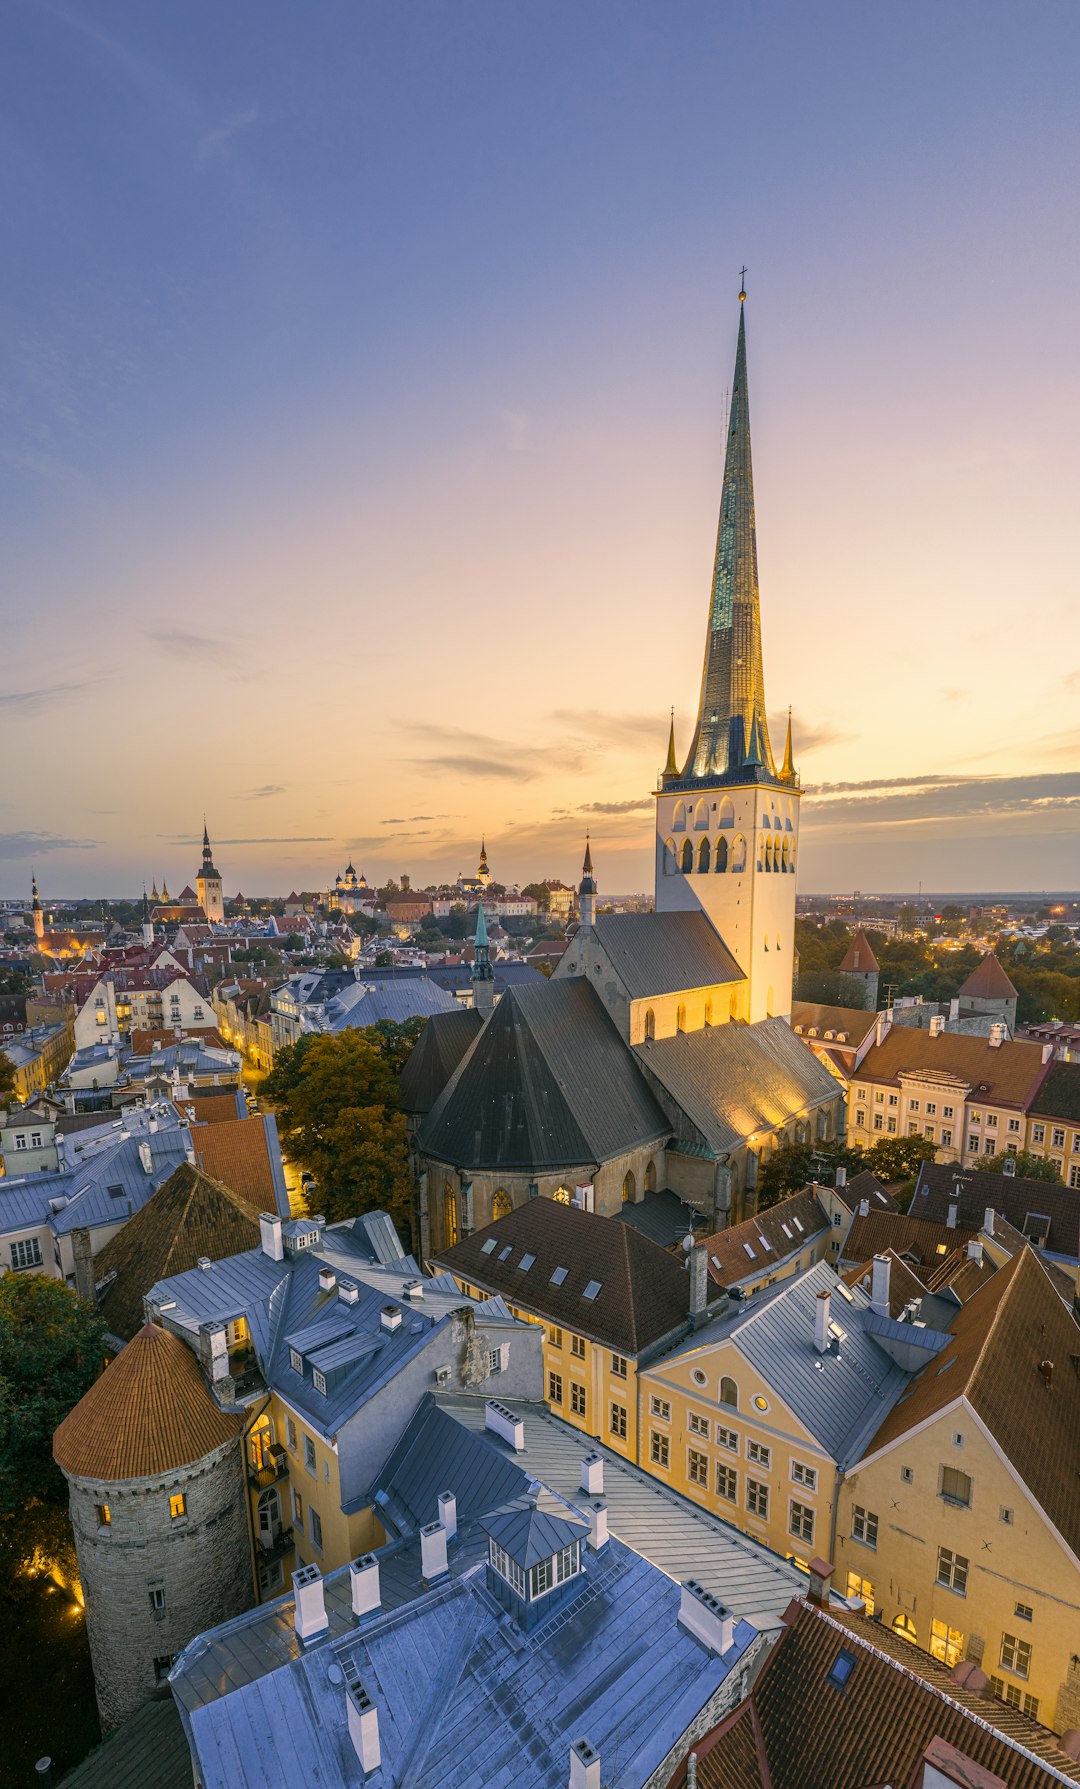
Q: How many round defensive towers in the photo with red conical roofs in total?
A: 3